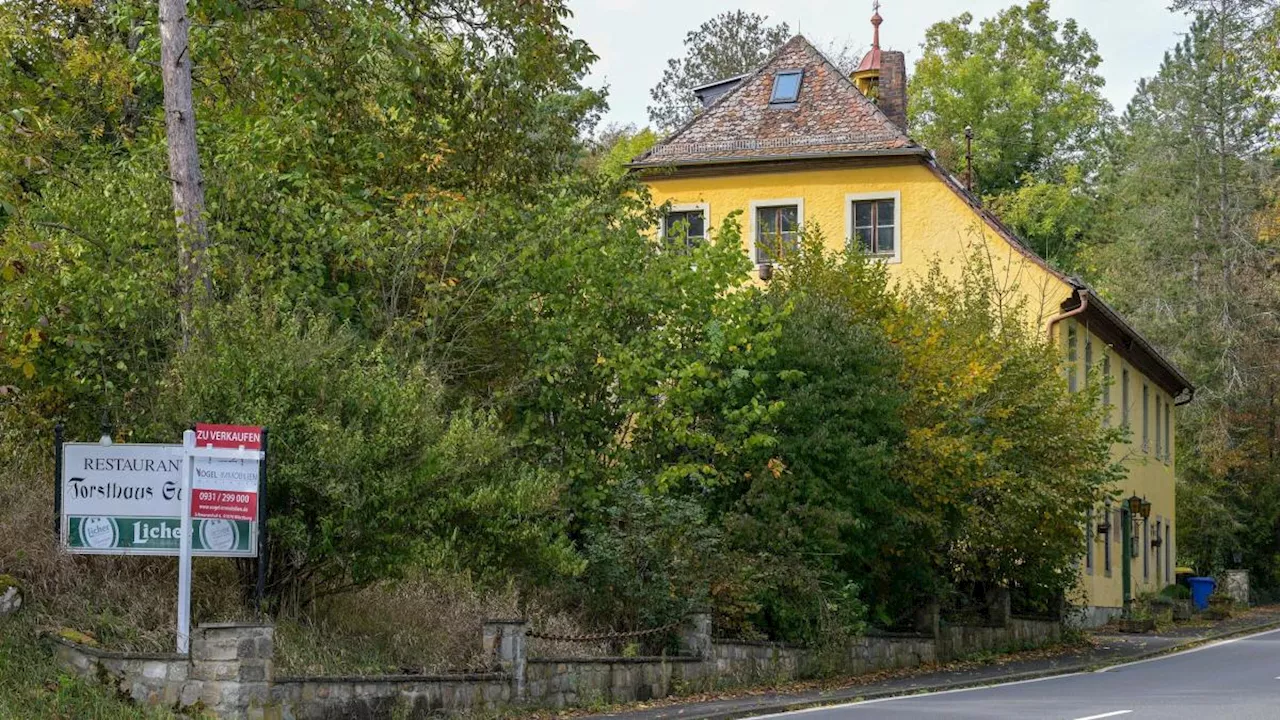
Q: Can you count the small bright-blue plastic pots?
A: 0